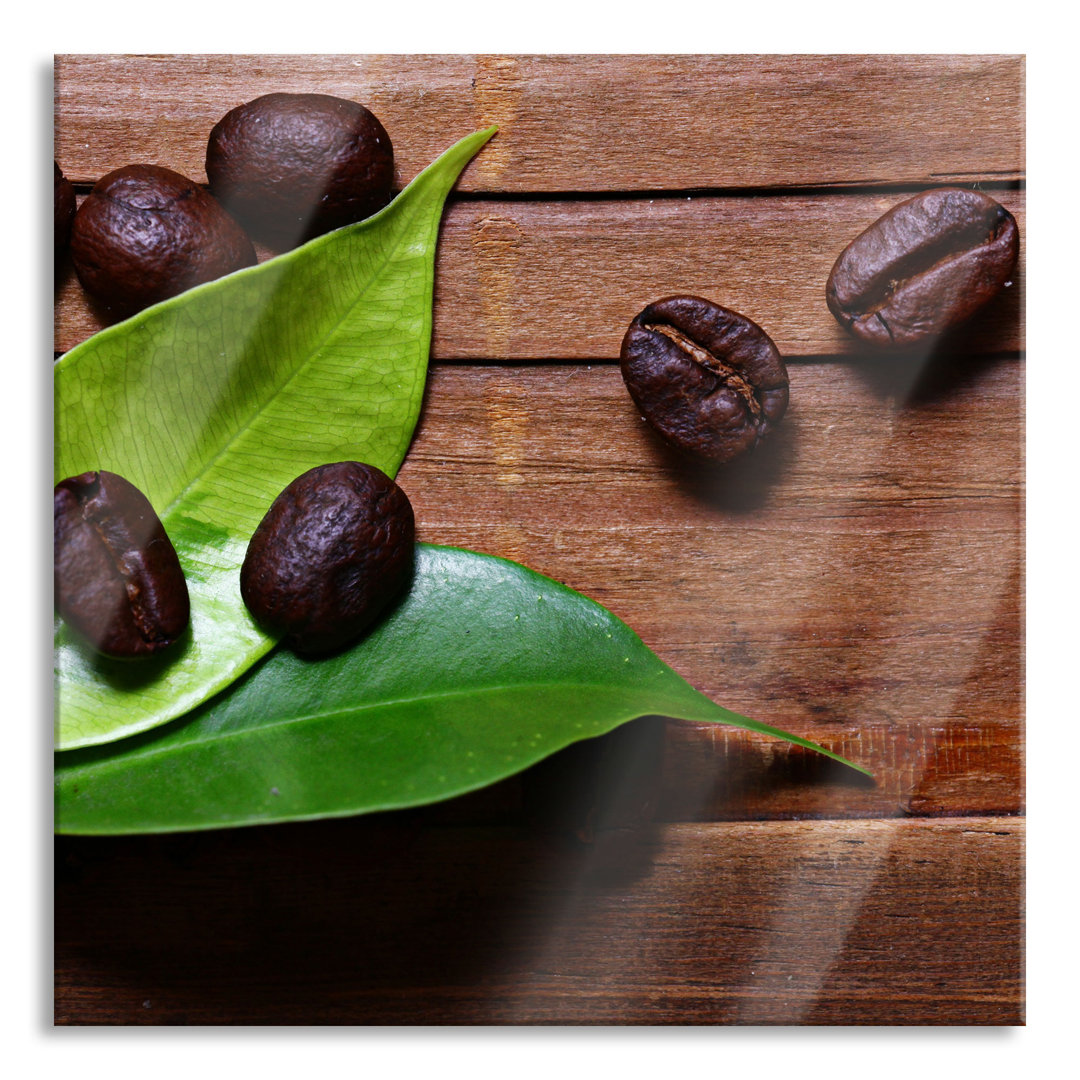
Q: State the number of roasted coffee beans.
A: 7